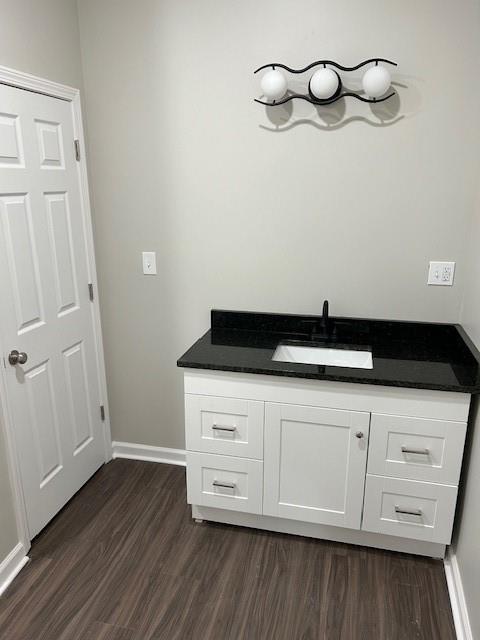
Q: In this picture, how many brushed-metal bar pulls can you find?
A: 4